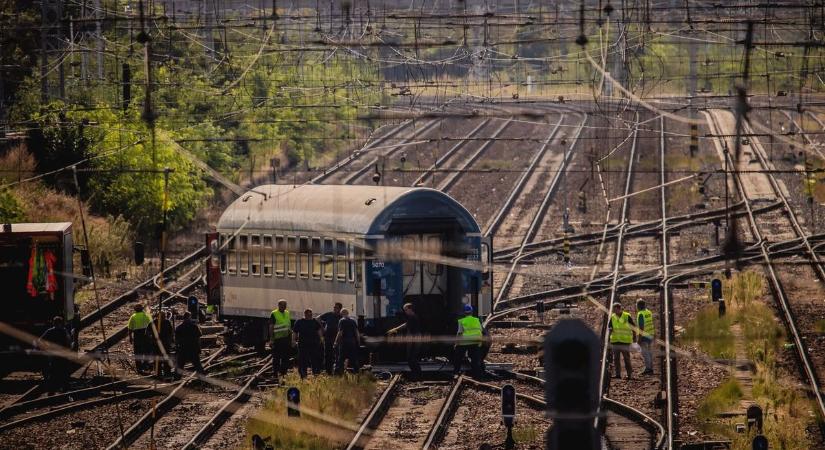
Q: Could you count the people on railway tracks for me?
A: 12